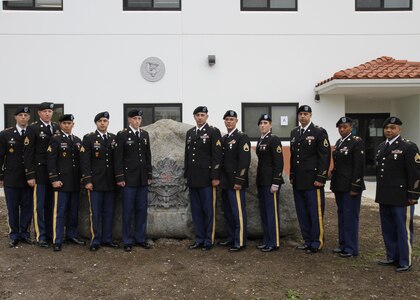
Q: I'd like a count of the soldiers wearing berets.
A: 11